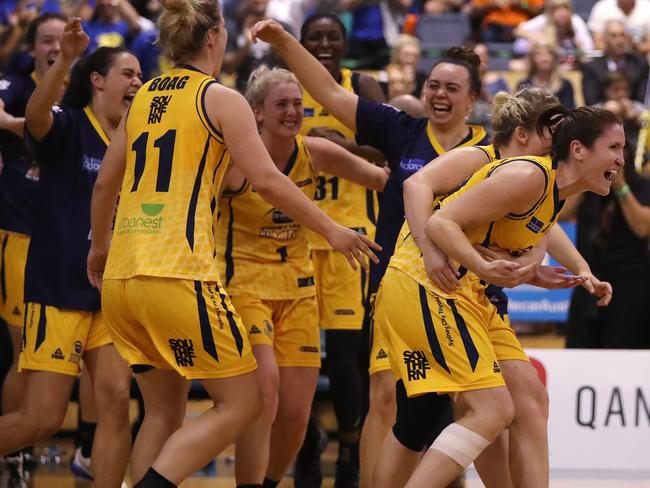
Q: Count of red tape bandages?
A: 0